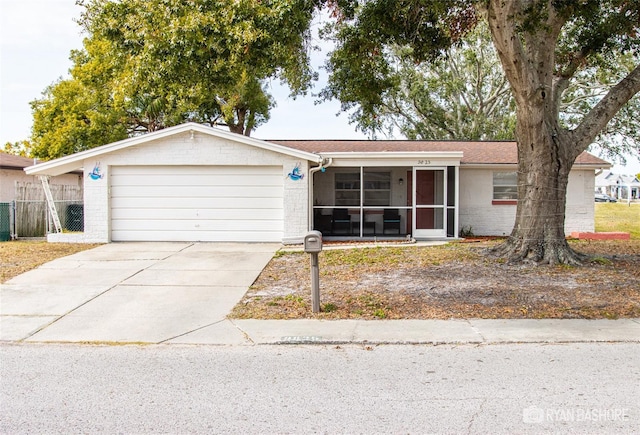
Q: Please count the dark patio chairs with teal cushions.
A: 2